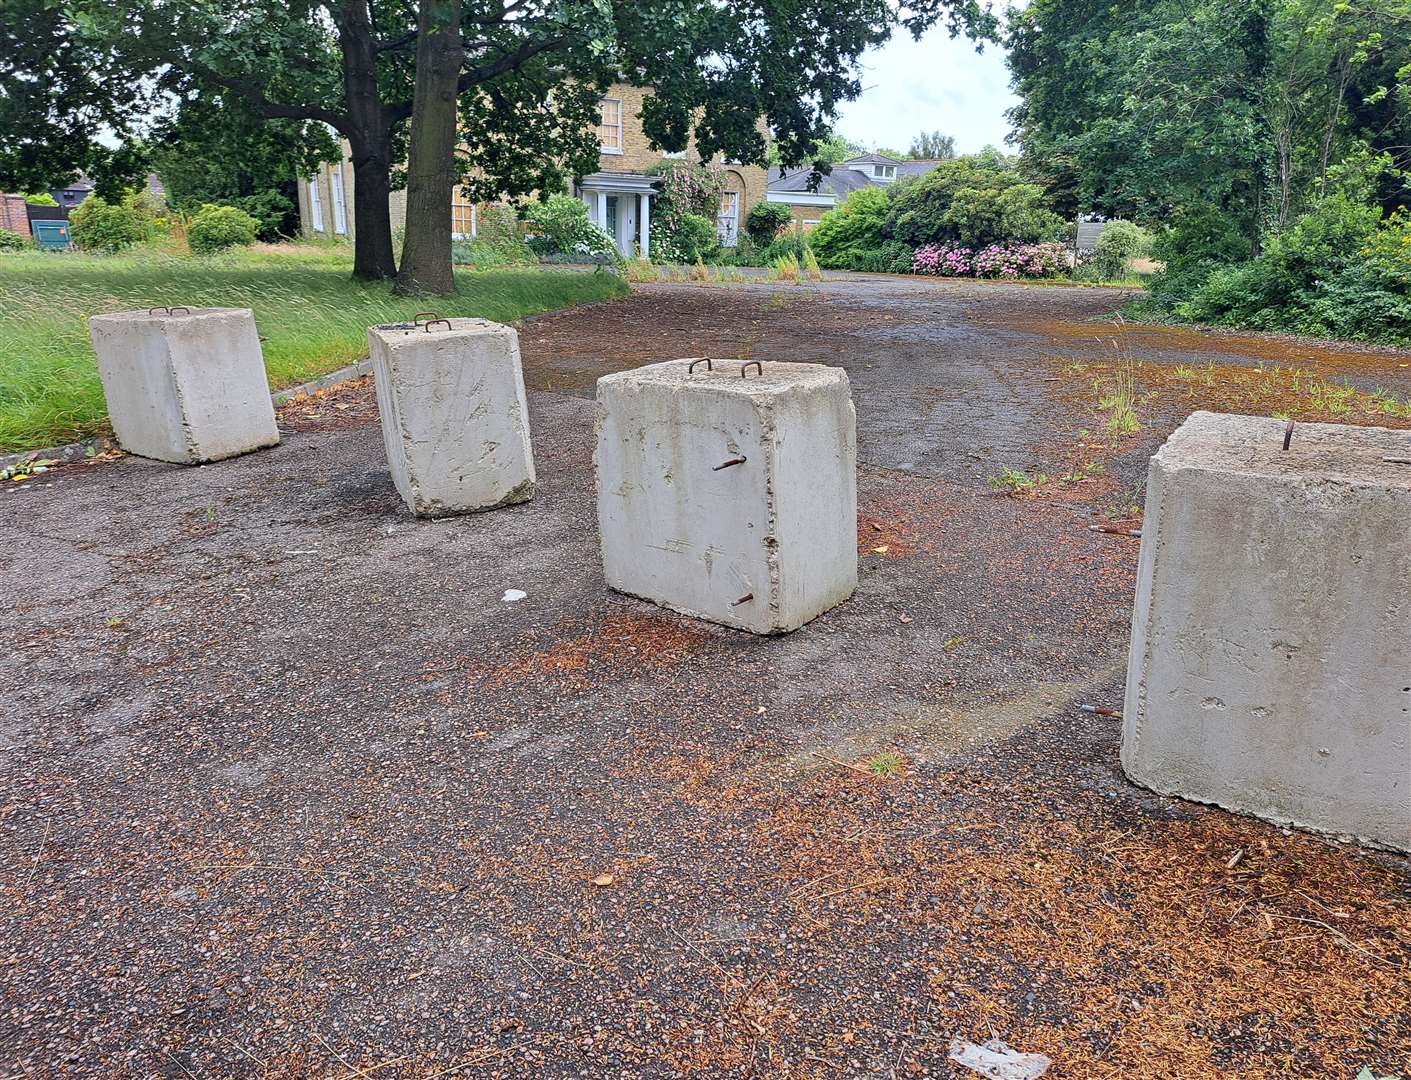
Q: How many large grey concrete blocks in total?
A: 4